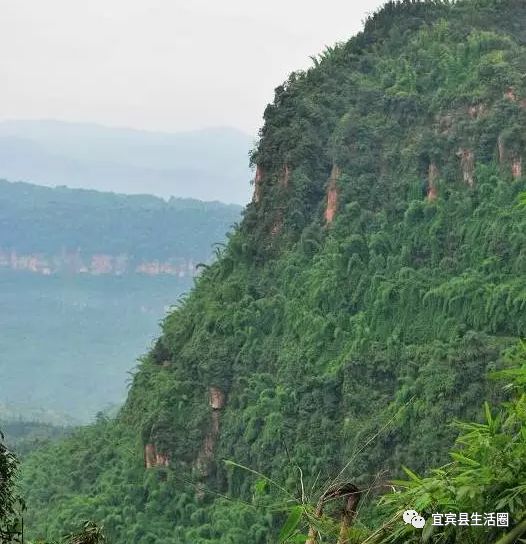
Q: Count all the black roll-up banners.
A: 0